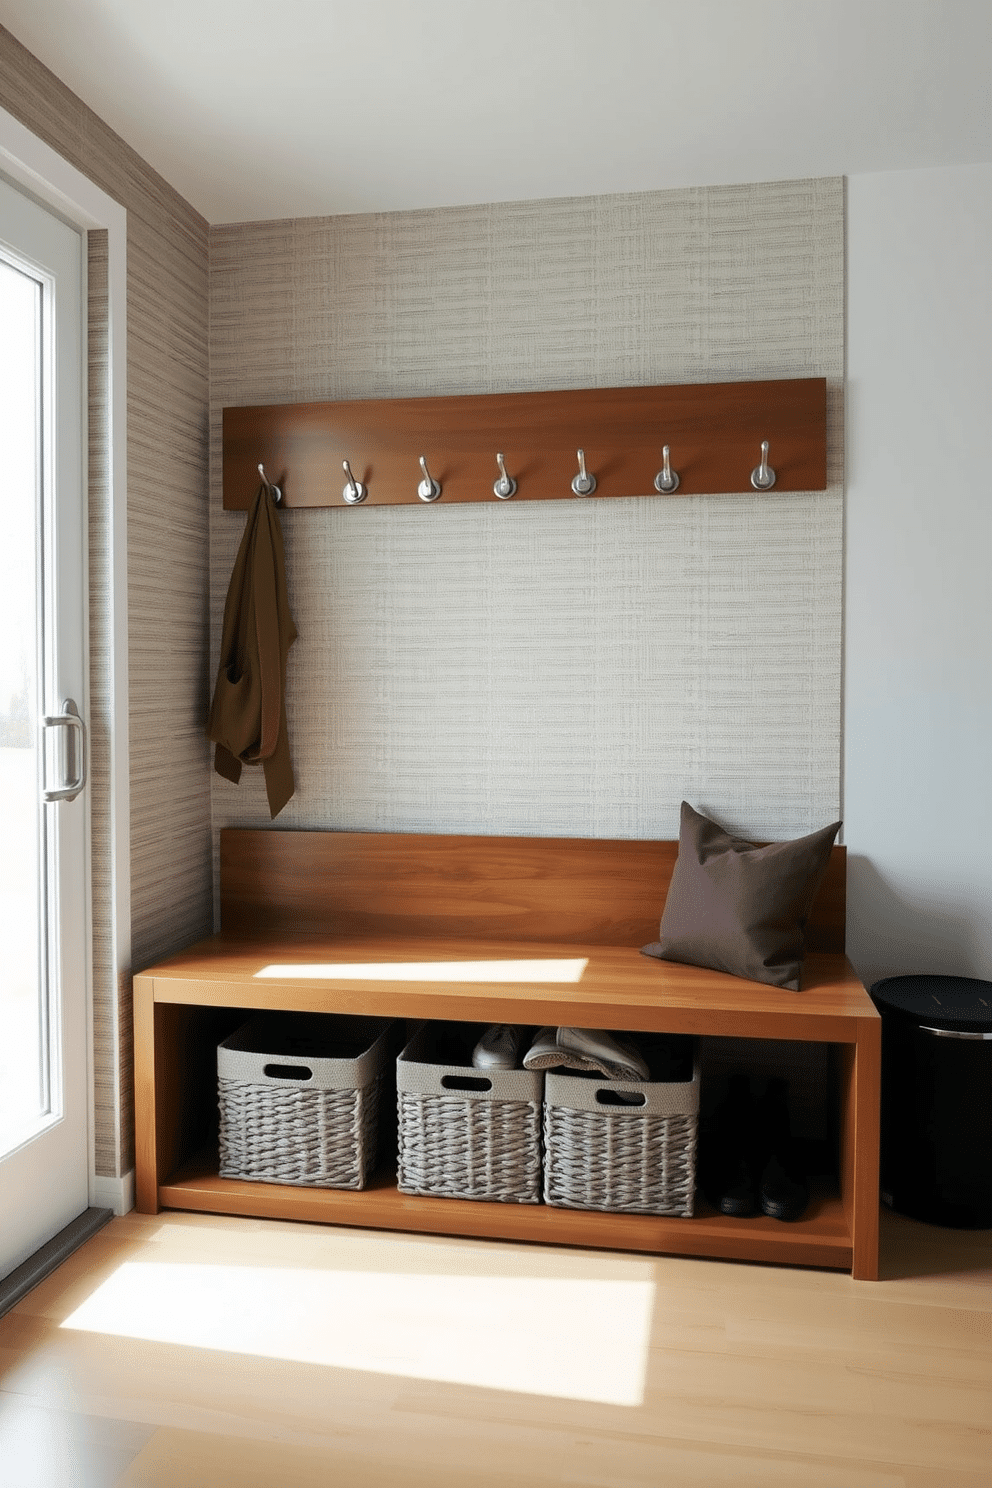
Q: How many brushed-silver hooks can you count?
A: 7